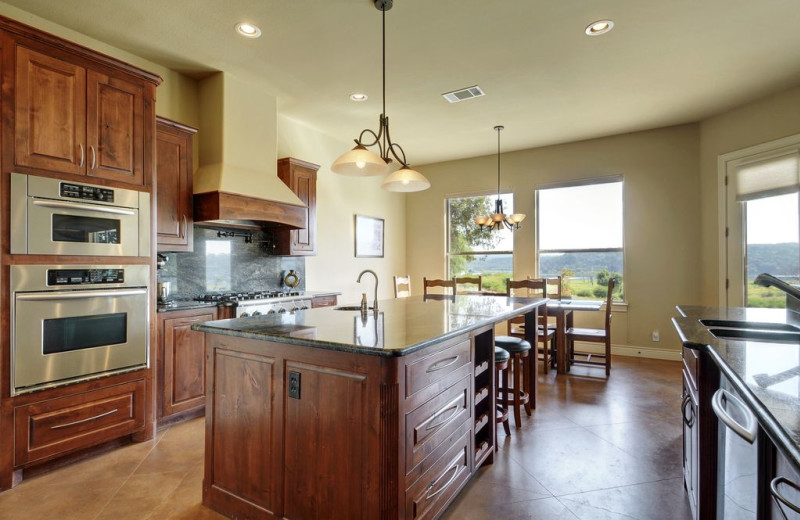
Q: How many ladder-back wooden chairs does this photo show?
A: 6